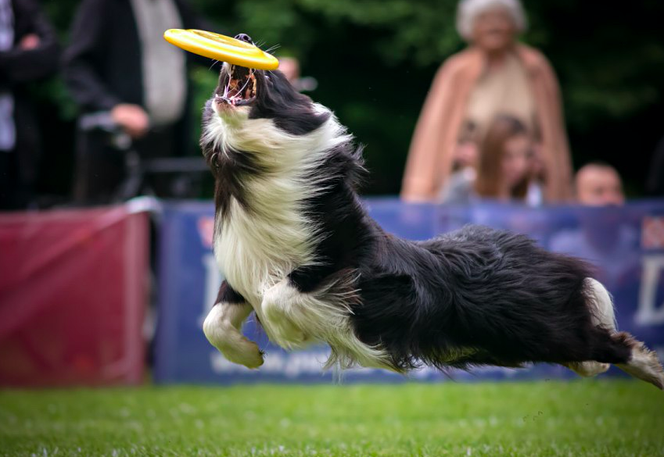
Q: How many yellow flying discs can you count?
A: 1